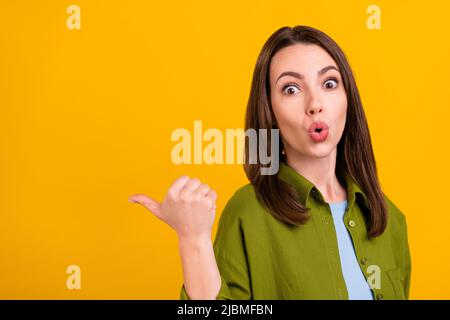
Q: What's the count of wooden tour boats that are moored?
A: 0